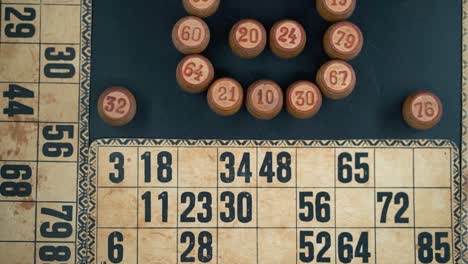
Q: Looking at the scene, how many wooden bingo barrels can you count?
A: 13